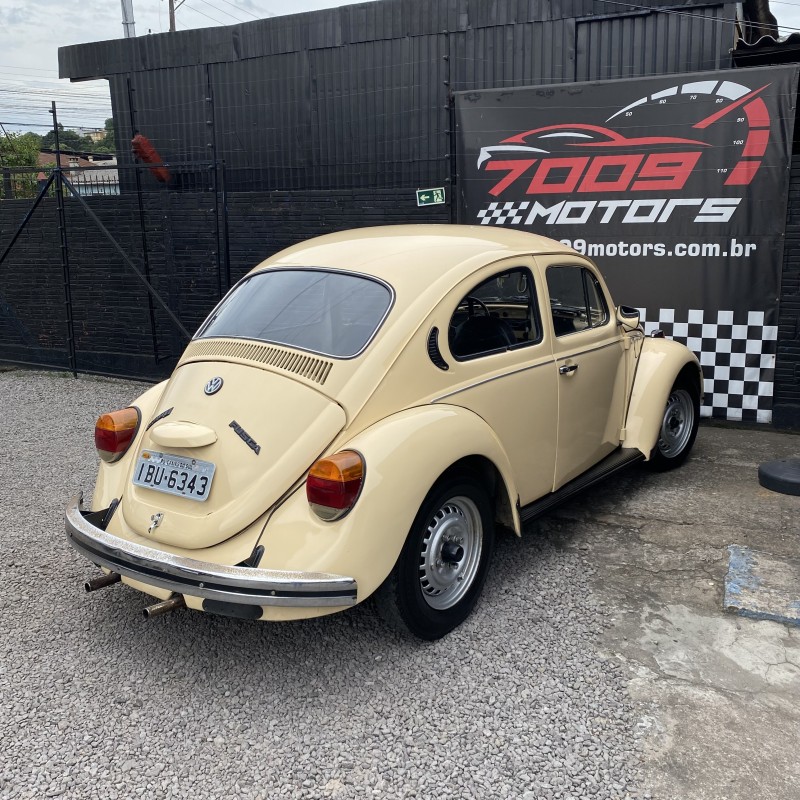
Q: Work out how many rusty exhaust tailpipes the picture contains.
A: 2